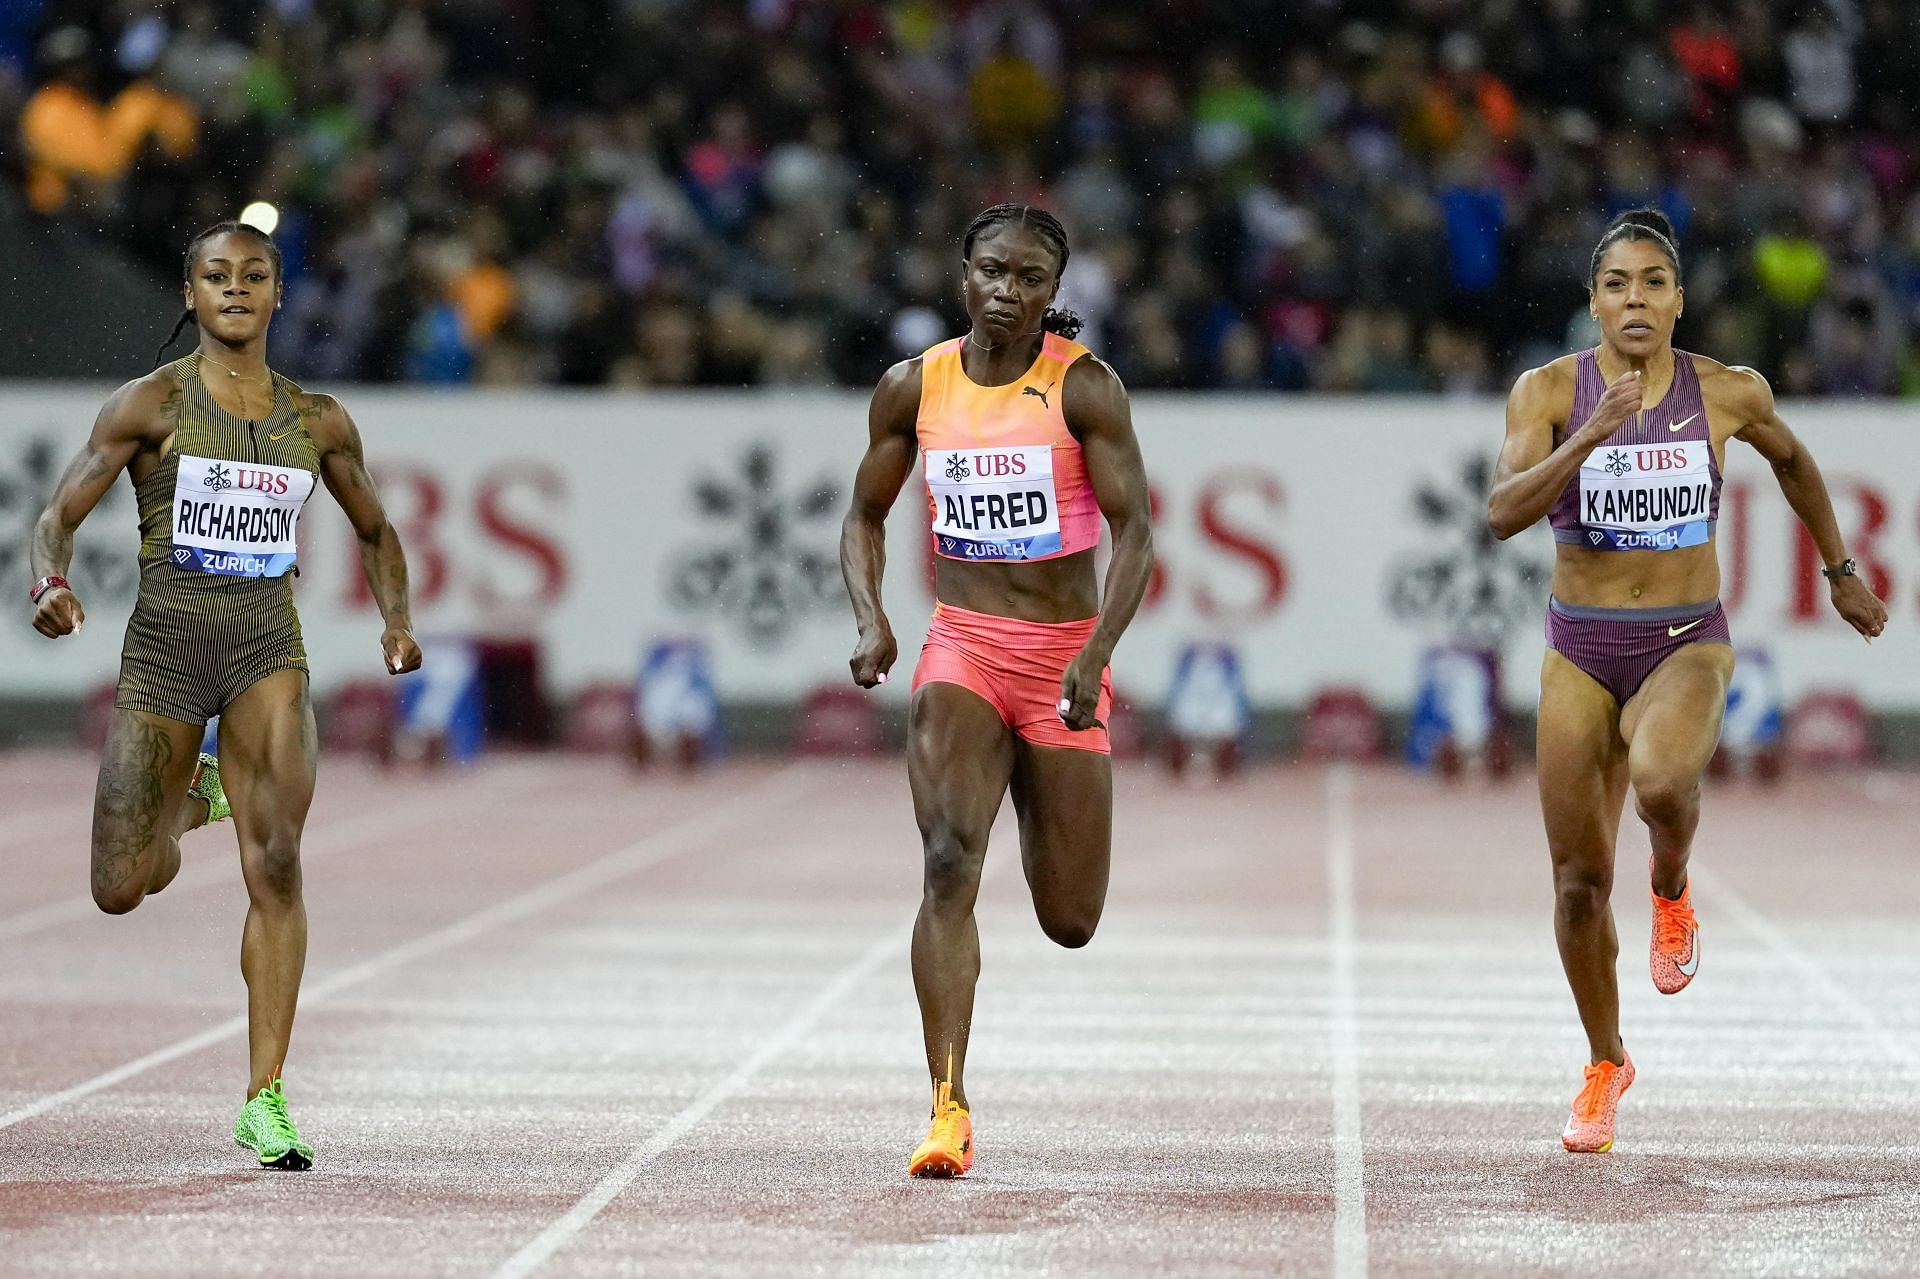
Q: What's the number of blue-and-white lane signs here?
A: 5